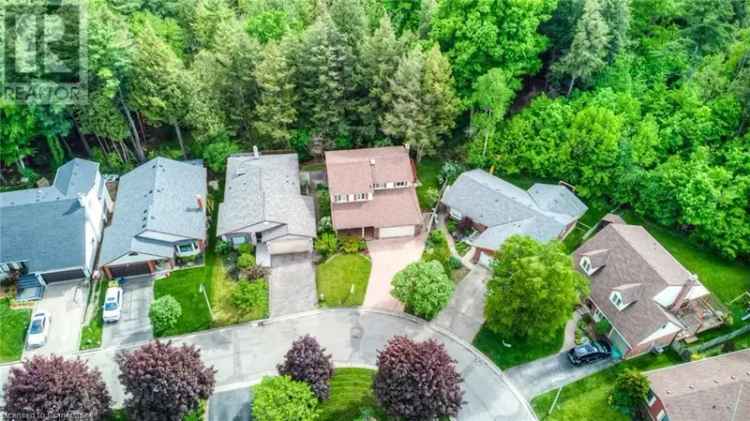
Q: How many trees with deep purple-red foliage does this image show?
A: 4